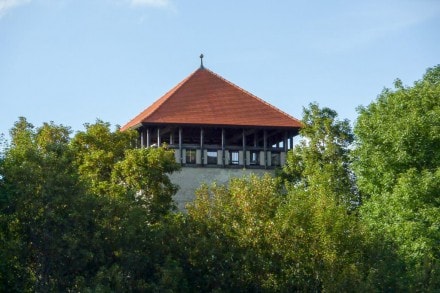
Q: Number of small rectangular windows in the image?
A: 5